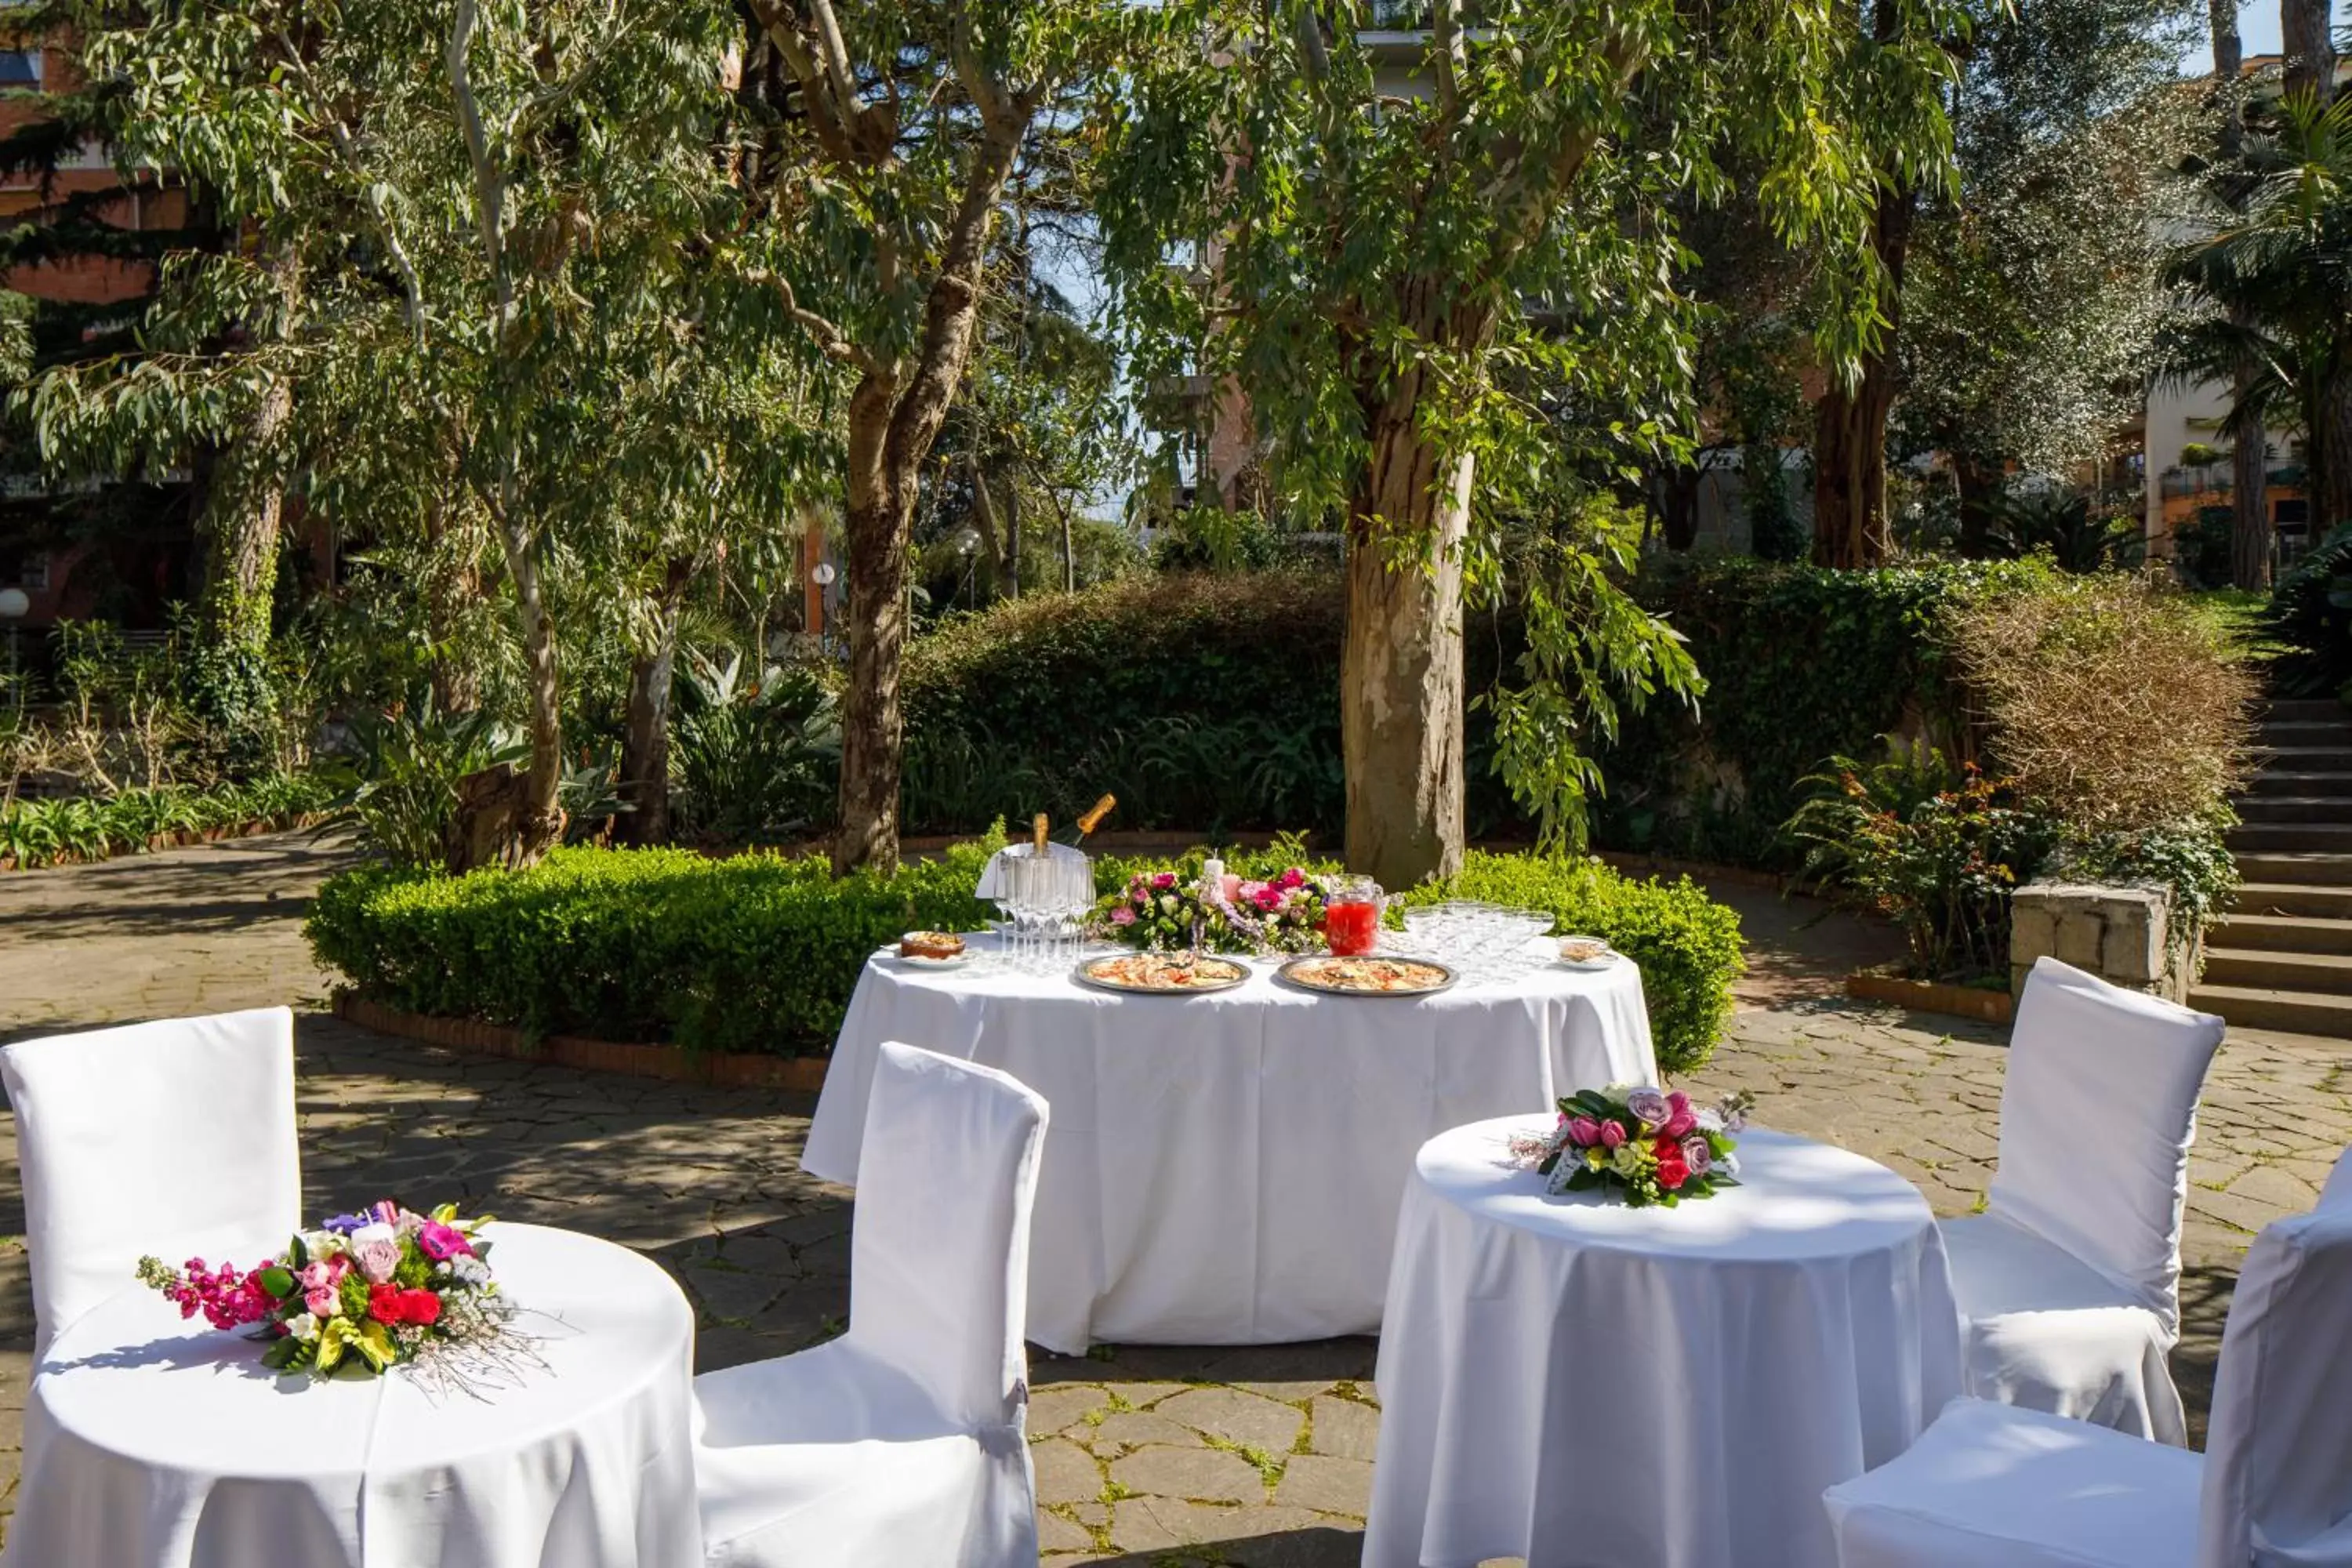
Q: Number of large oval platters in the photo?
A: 2